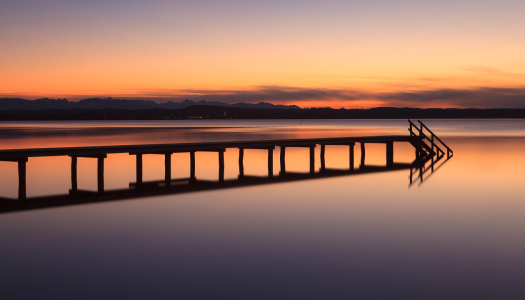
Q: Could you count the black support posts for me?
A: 15